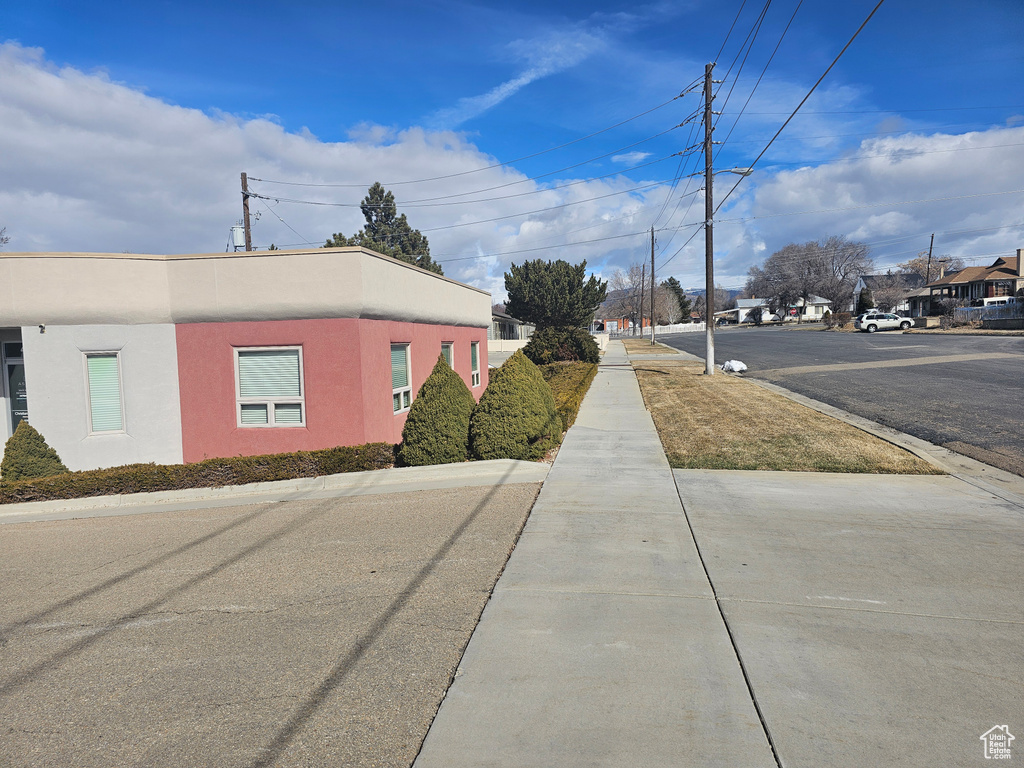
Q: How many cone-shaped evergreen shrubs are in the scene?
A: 3